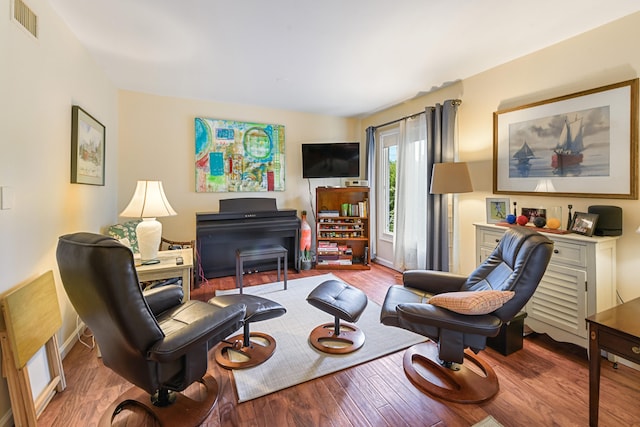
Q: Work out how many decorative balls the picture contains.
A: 4